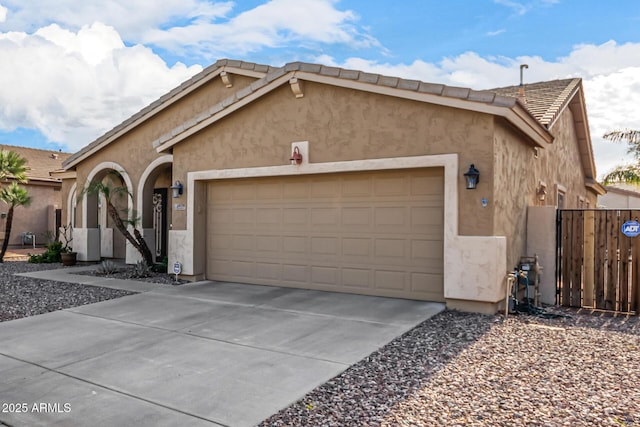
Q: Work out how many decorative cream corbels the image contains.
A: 2